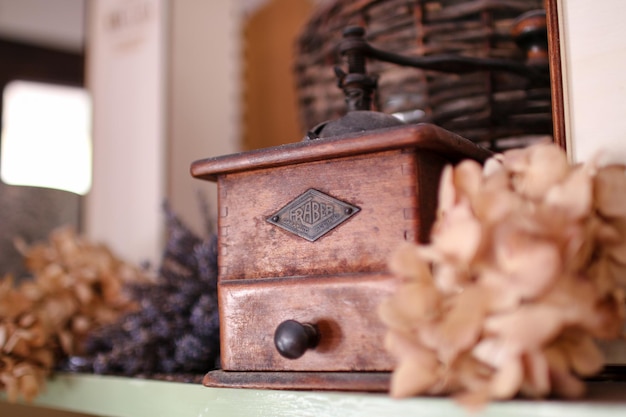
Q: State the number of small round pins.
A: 2